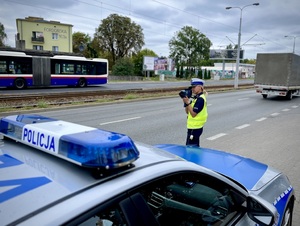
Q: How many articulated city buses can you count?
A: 1